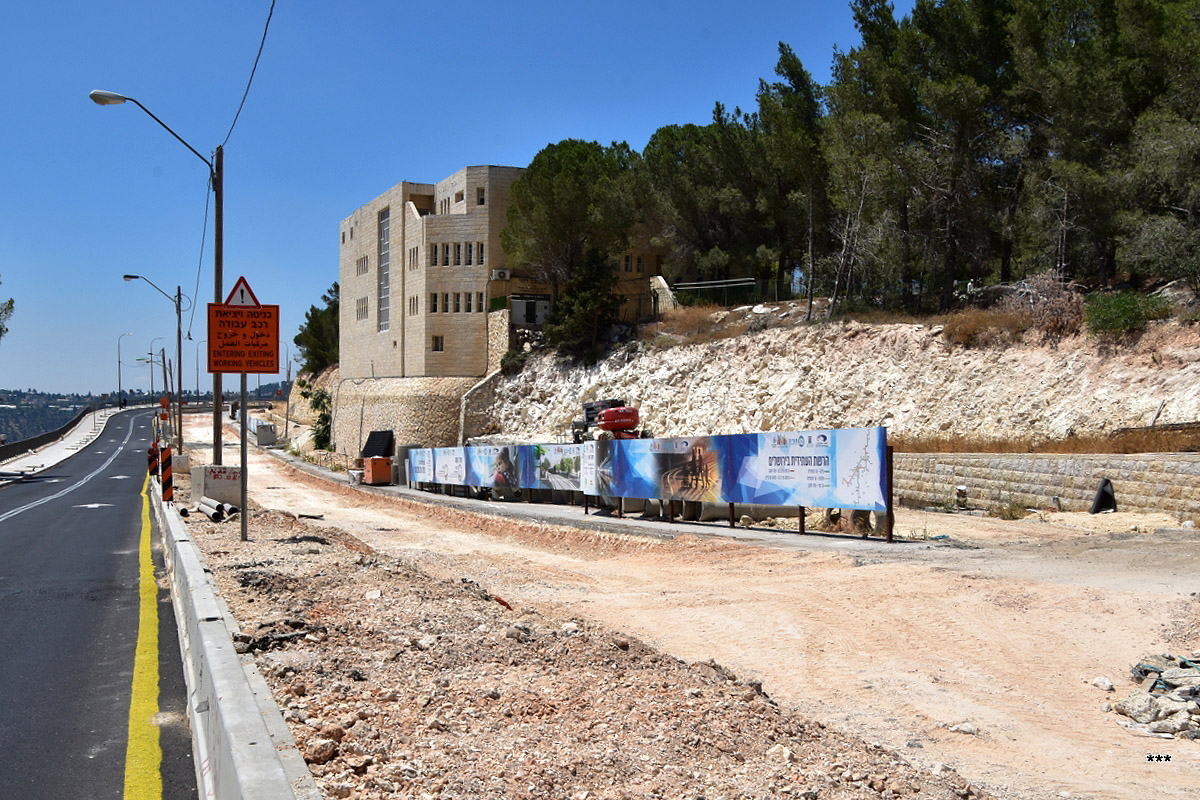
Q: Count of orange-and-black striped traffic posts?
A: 2